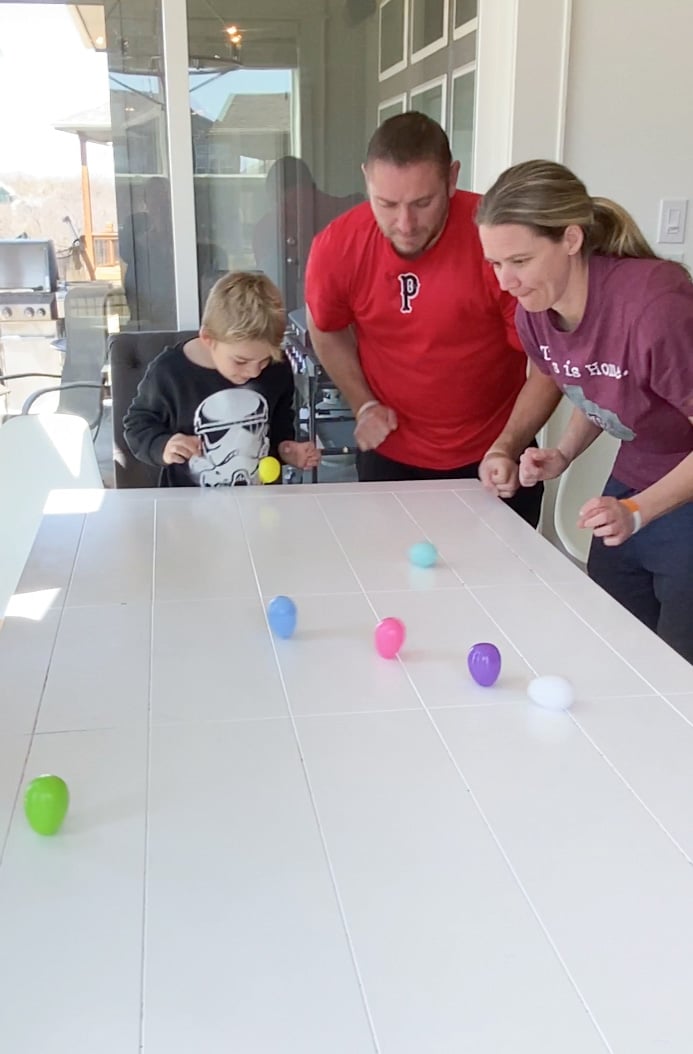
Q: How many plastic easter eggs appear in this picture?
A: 7